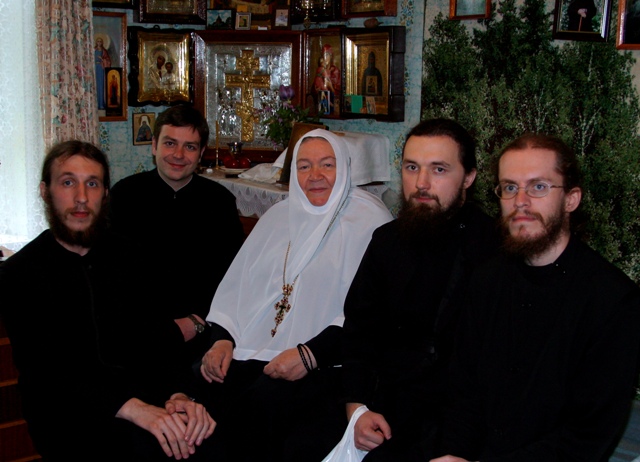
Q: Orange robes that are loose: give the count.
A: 0